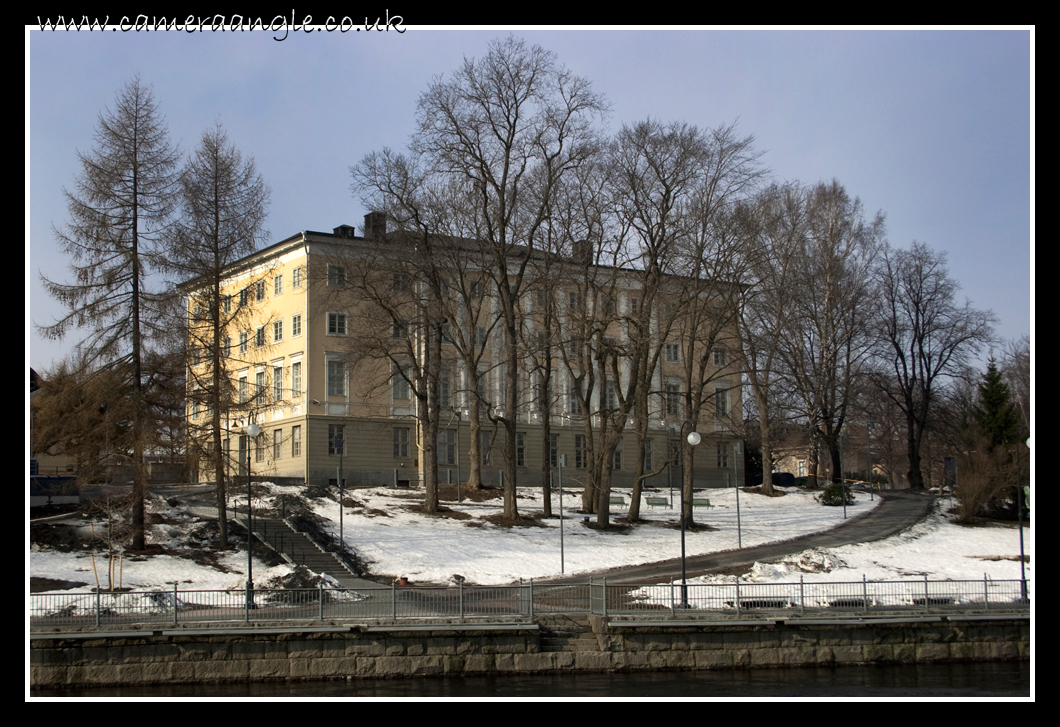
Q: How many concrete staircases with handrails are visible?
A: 1